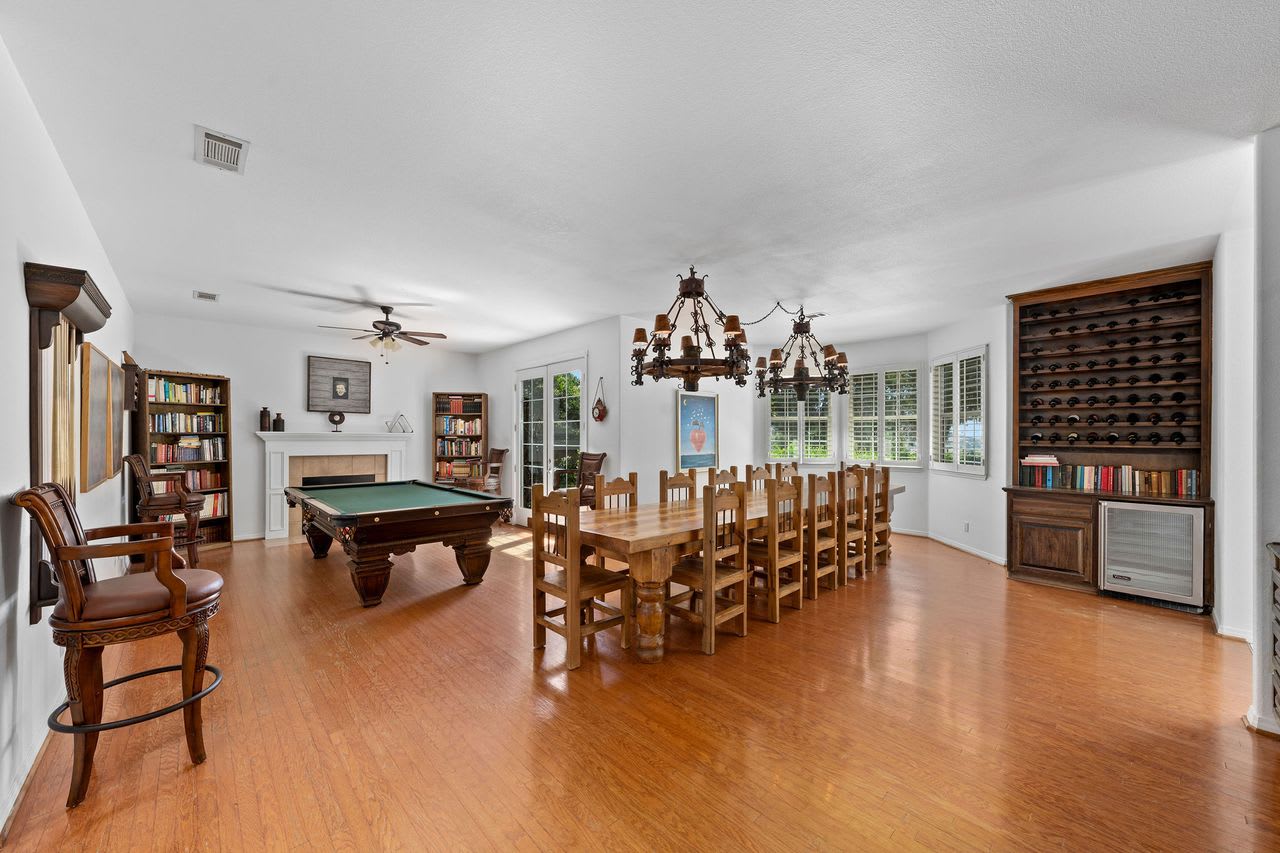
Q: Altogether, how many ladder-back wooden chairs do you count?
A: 12